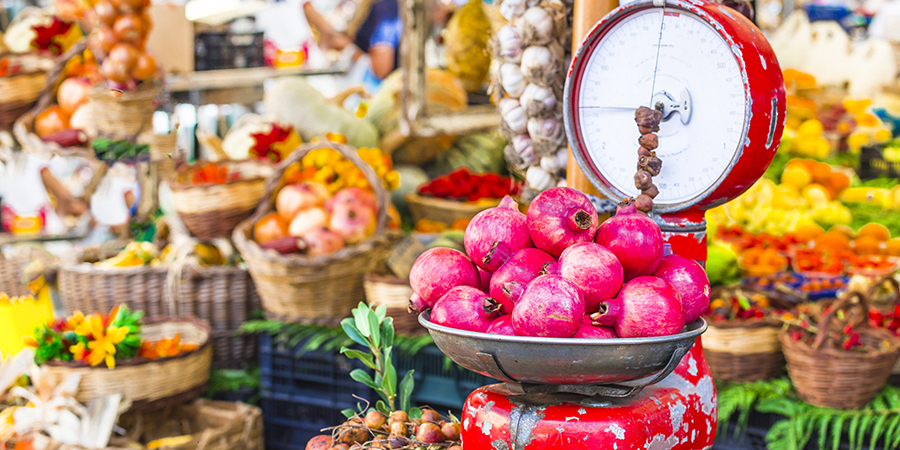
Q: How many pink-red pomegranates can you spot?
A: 13